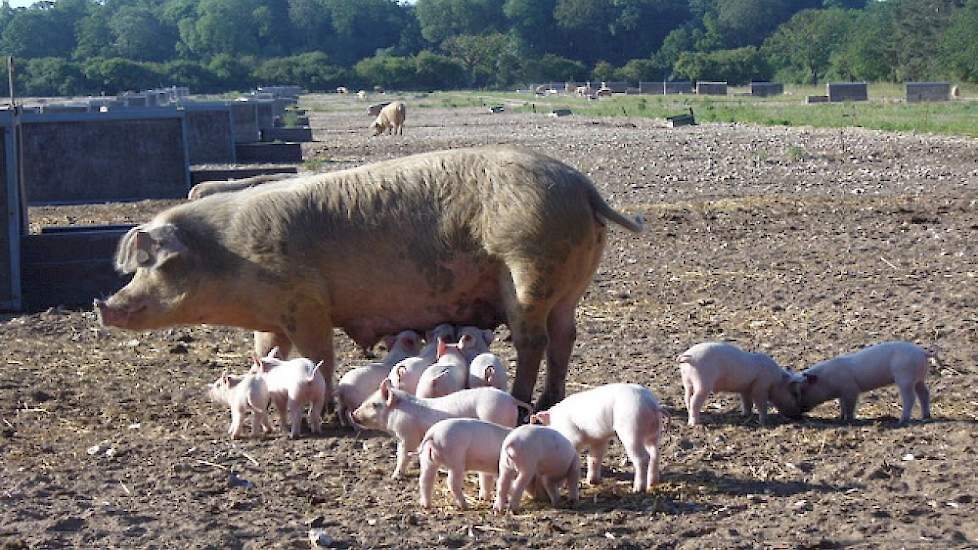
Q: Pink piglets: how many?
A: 12